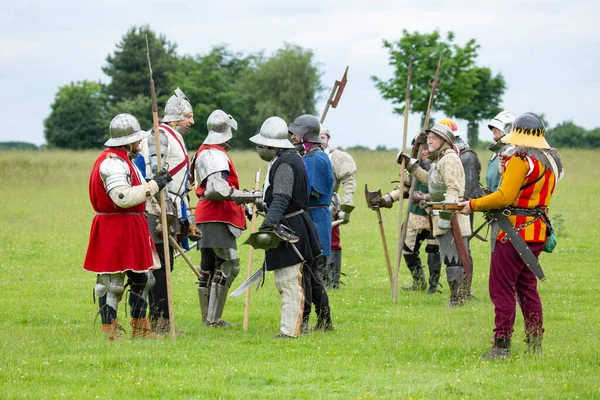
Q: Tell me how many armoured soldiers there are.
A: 11